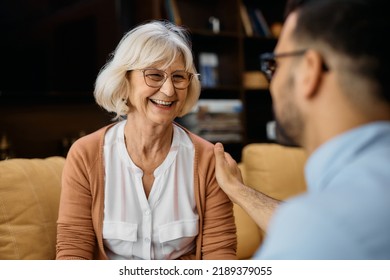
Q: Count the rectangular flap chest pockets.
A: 2